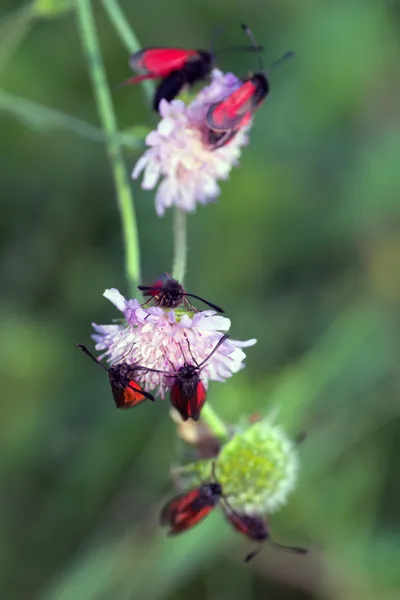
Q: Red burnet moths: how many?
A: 7